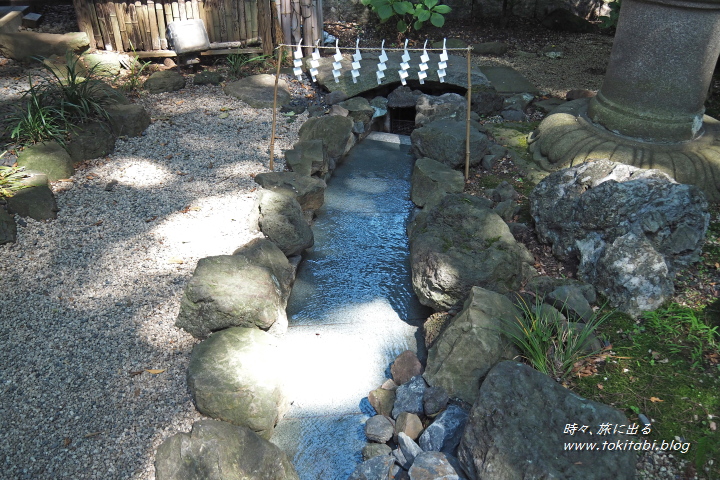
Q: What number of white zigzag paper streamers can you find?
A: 8